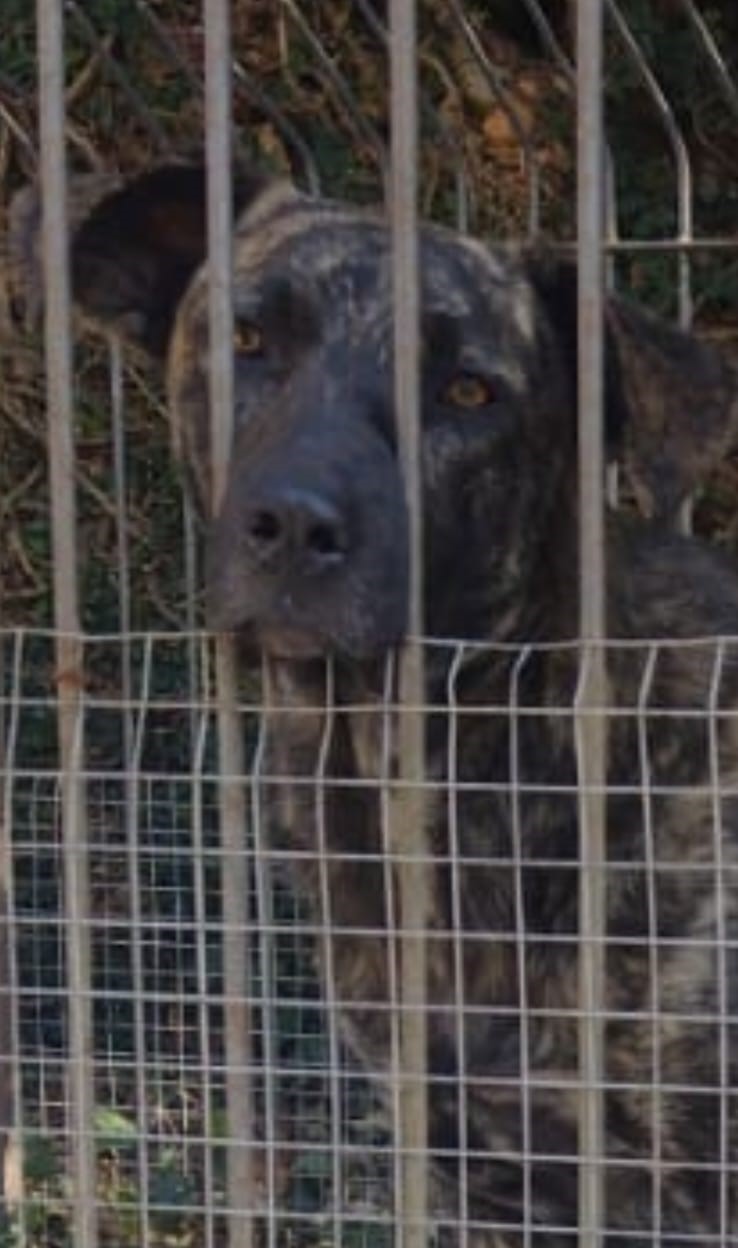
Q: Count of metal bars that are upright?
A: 4